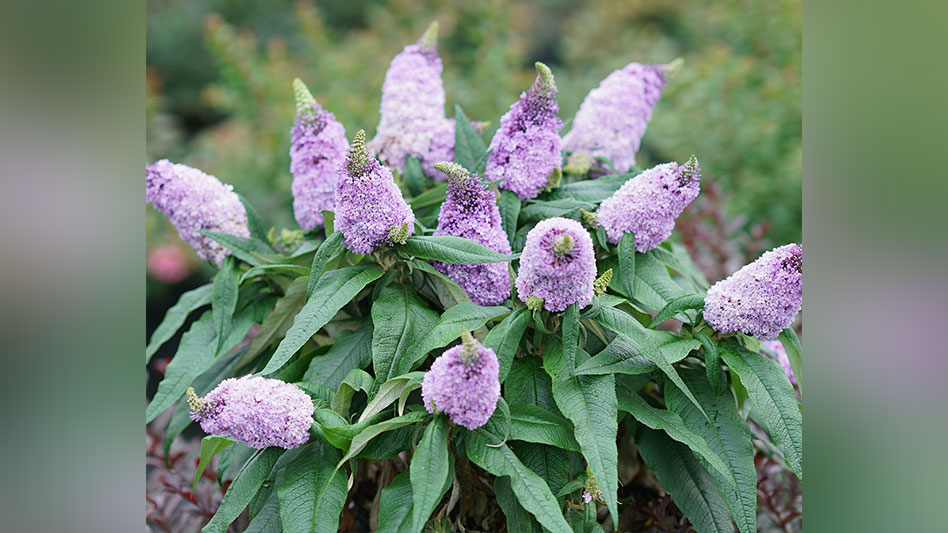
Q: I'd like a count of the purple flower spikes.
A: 12